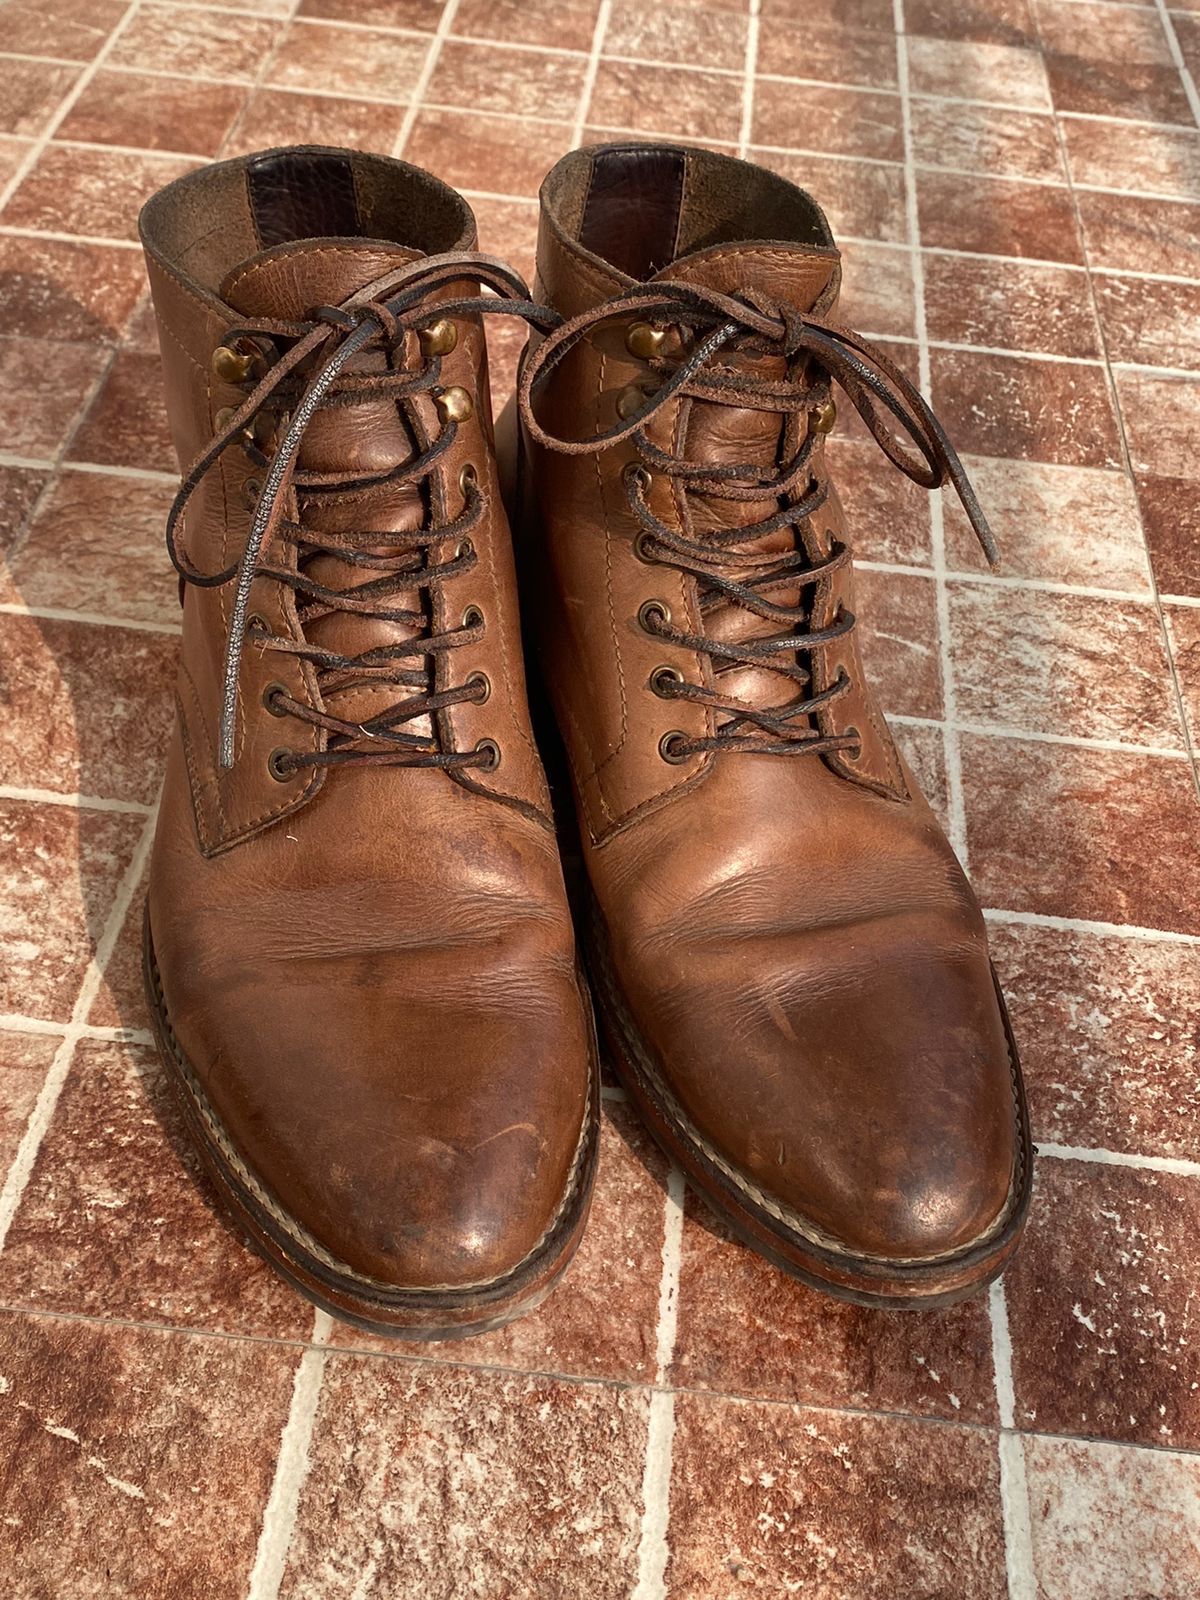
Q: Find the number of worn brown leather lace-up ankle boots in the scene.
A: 2